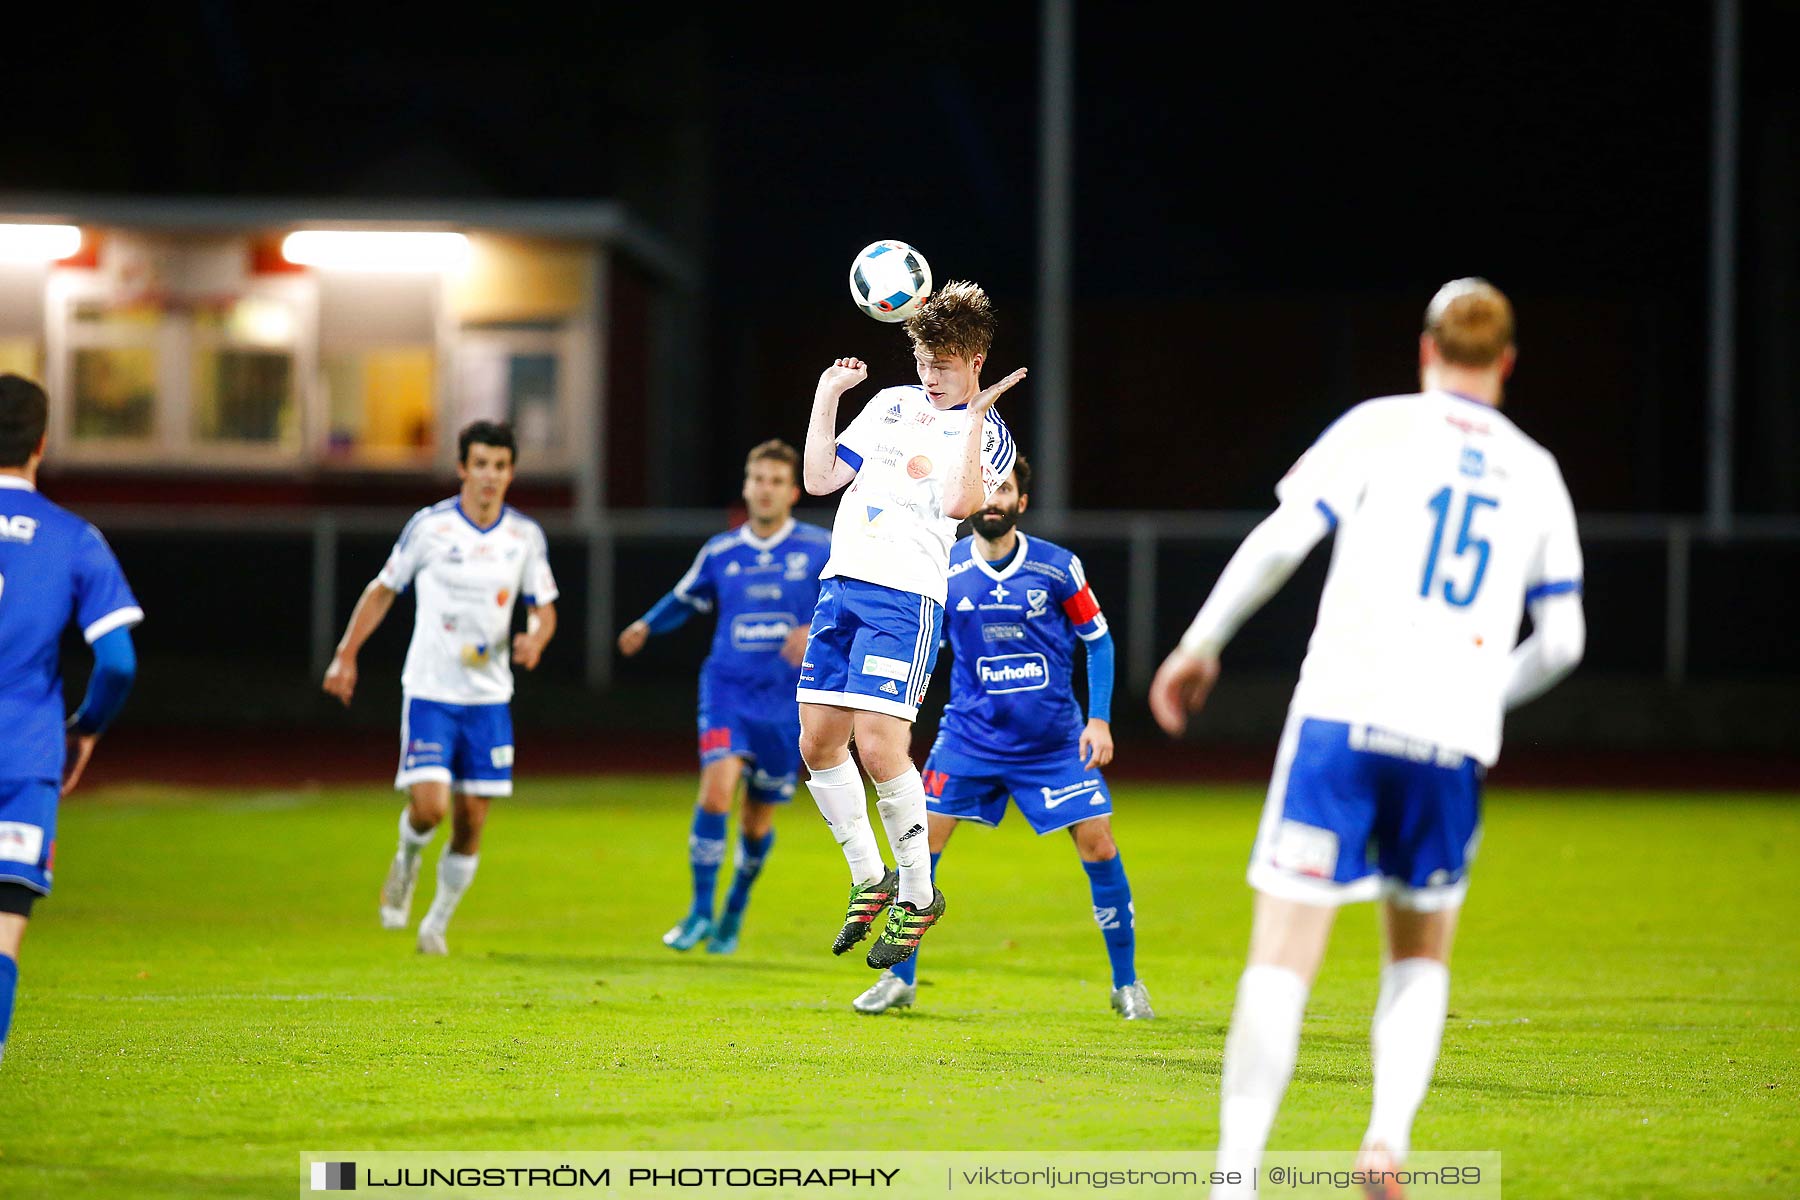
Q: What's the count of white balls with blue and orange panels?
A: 1